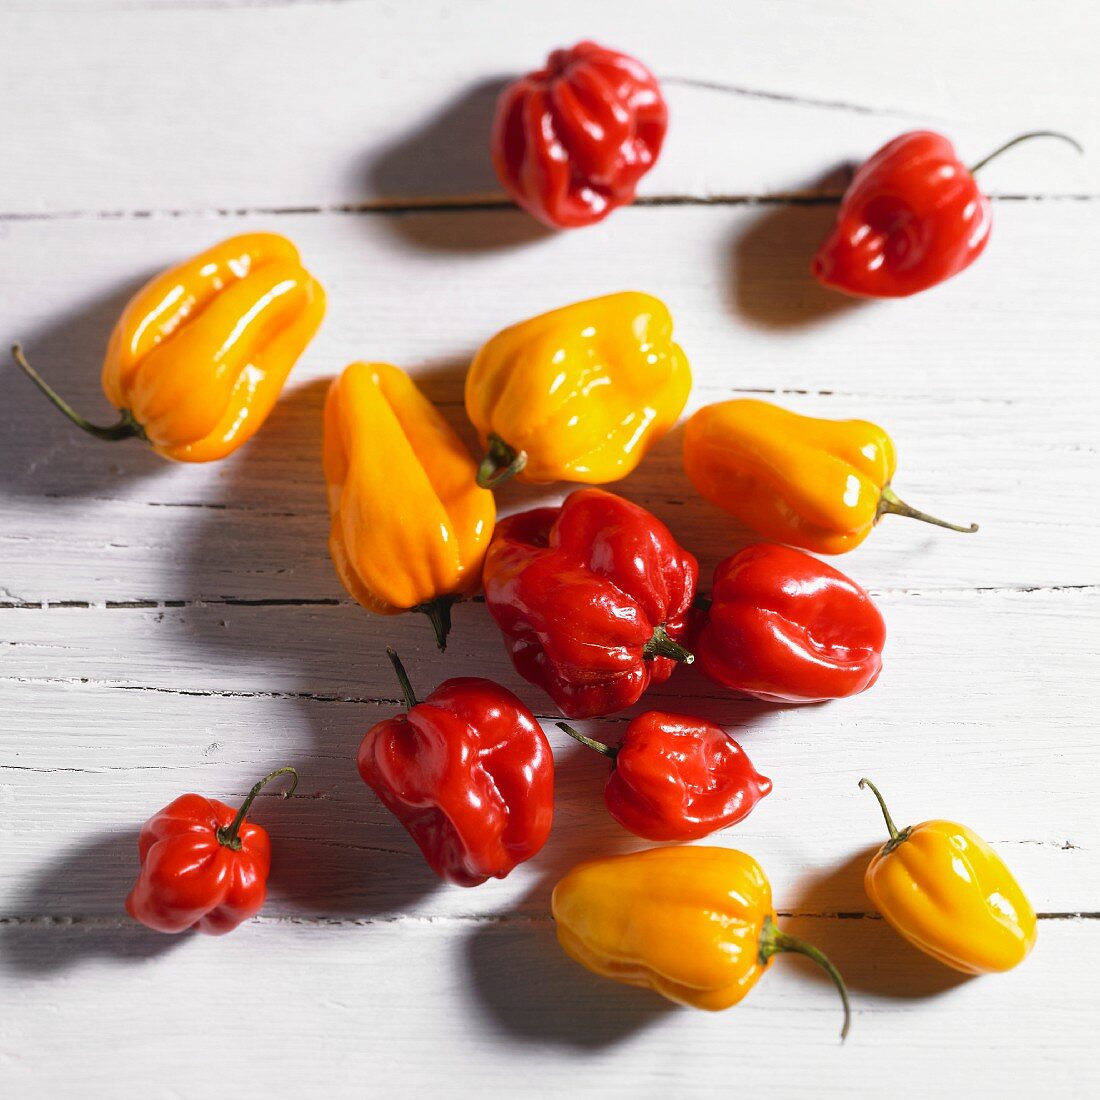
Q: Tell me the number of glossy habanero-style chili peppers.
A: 13